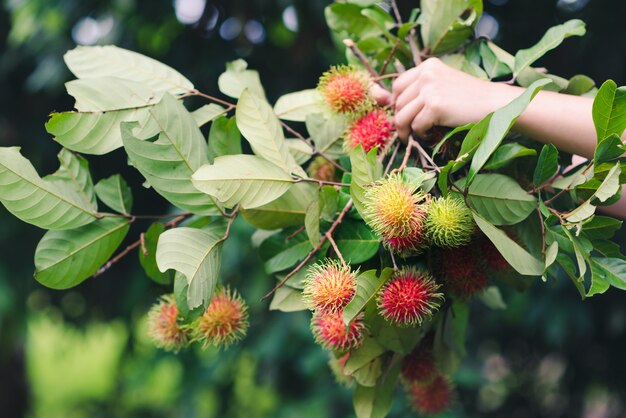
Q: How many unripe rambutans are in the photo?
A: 1